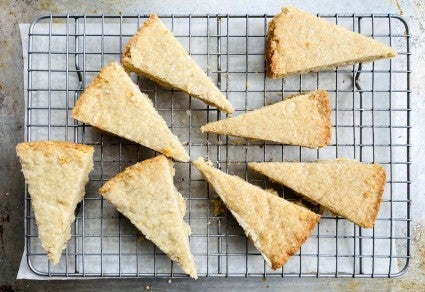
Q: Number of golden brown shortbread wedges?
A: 8